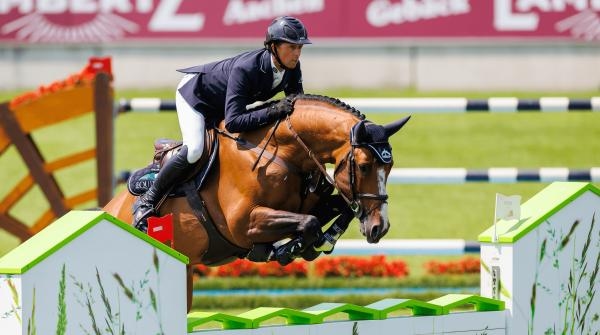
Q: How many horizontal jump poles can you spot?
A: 3